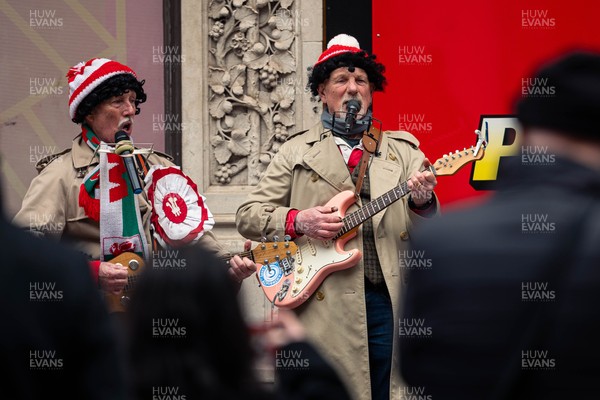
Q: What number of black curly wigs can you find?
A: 2